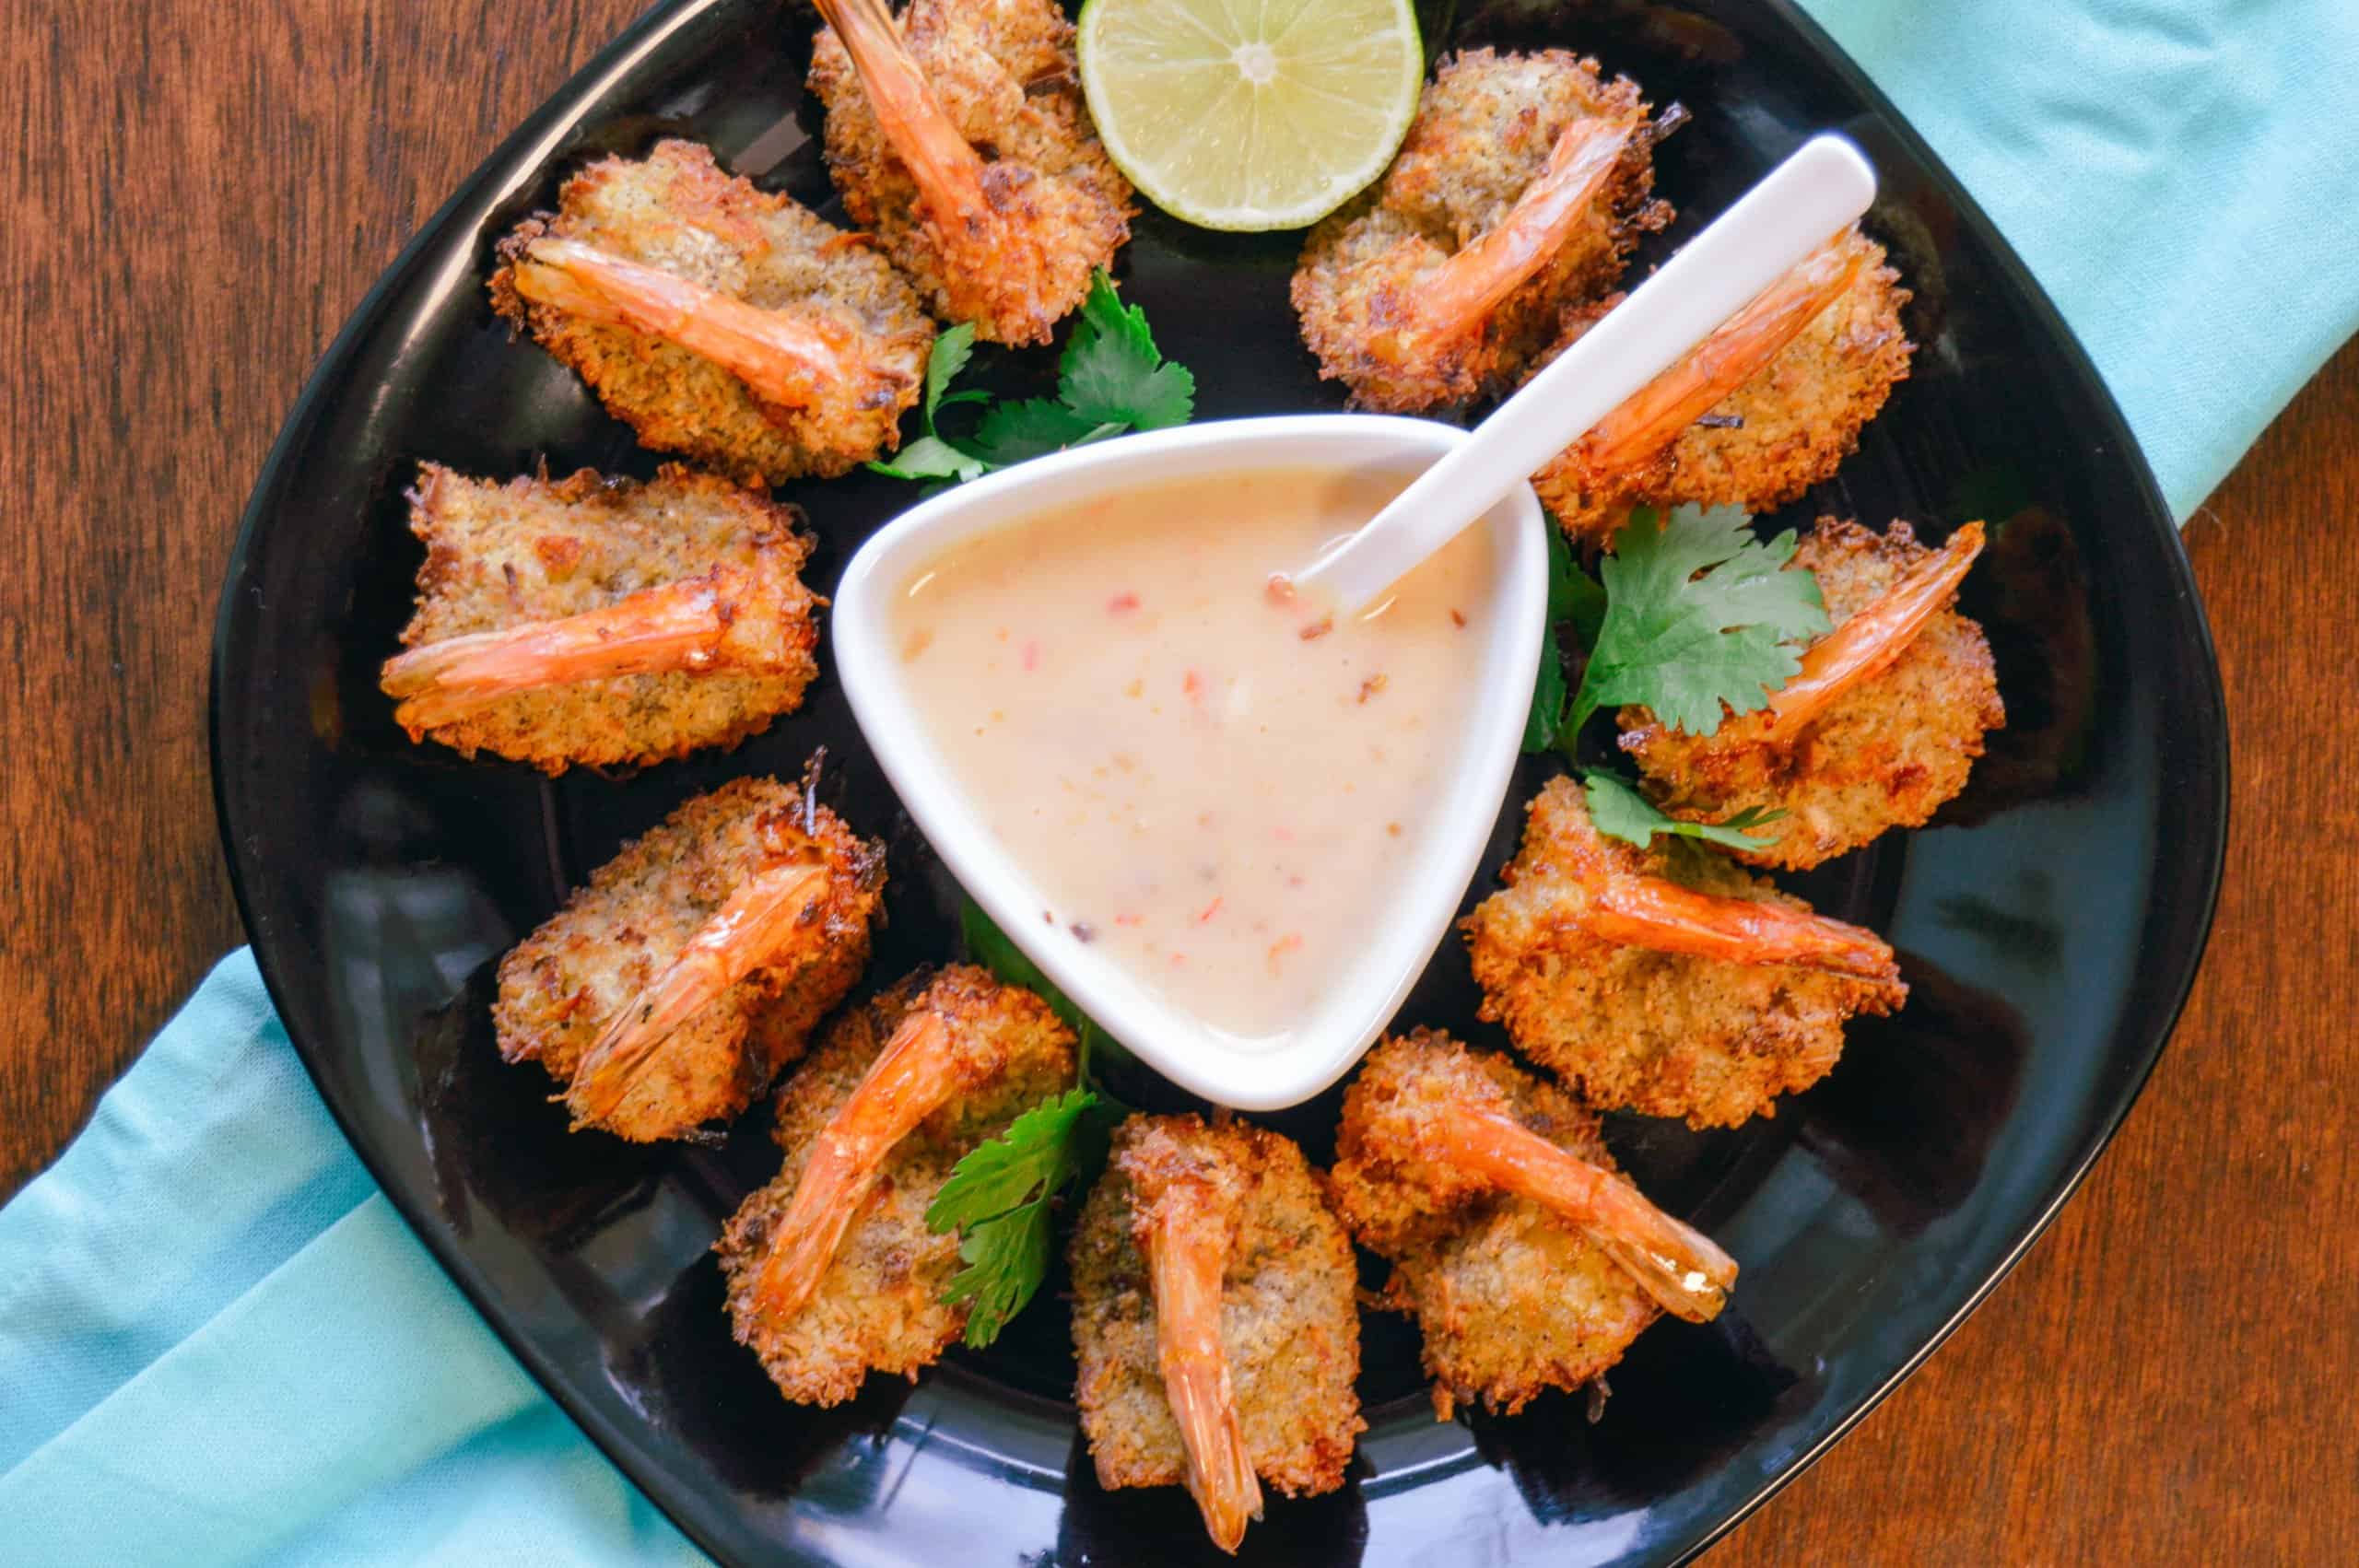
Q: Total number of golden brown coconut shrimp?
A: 11